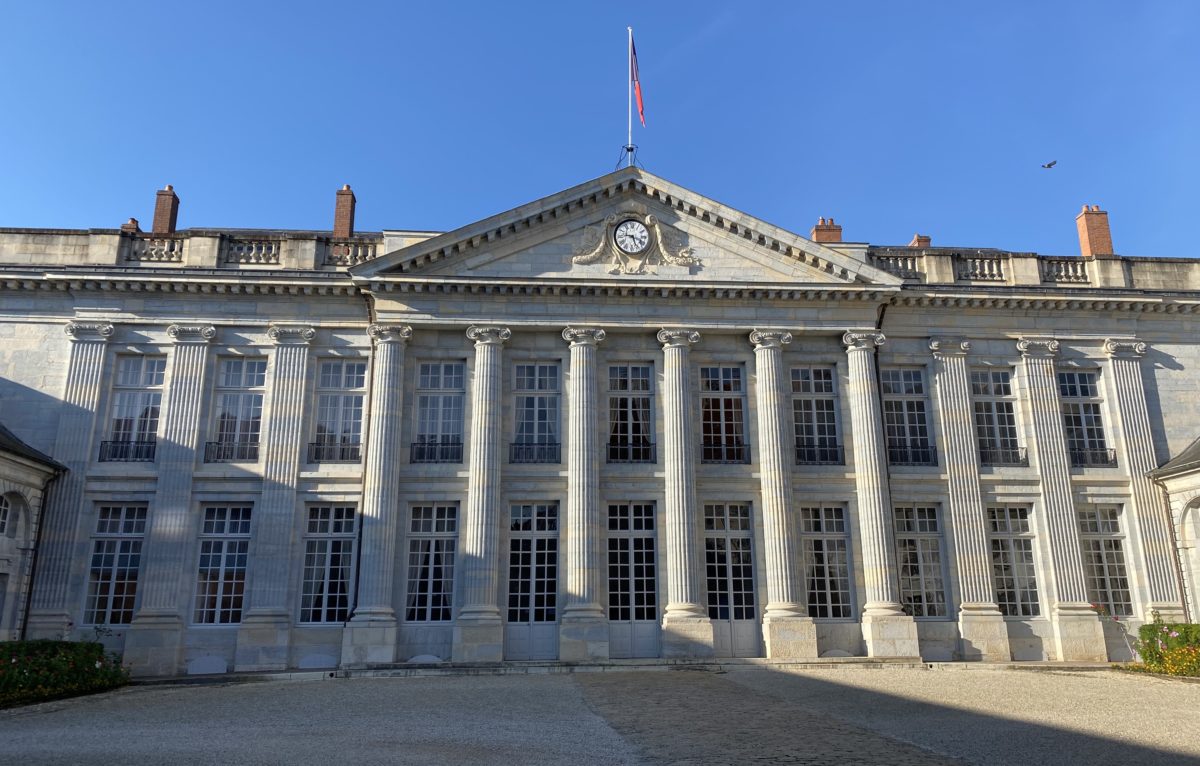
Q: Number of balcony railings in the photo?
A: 11